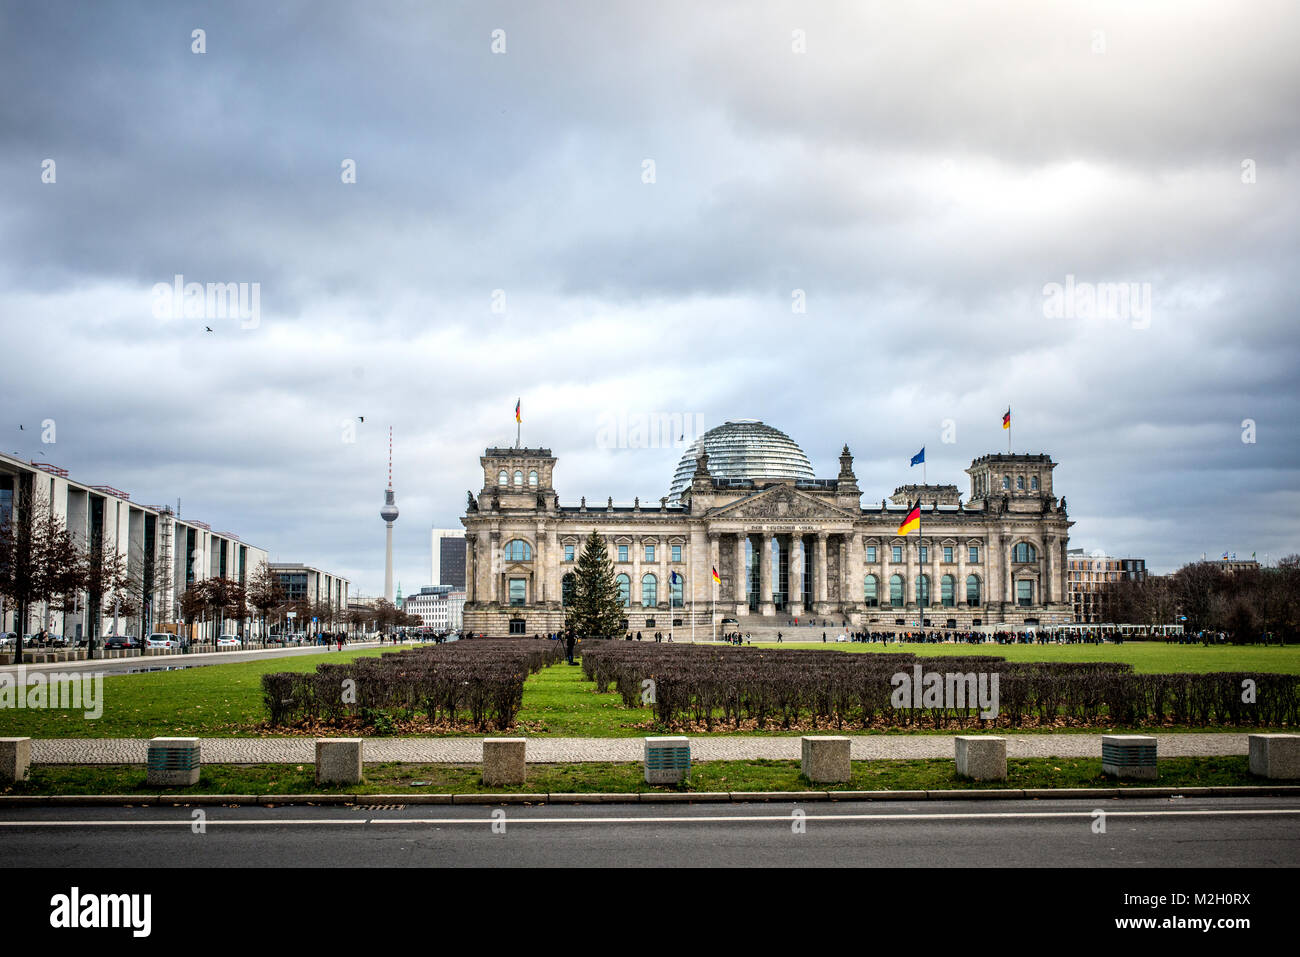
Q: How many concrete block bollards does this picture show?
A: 9